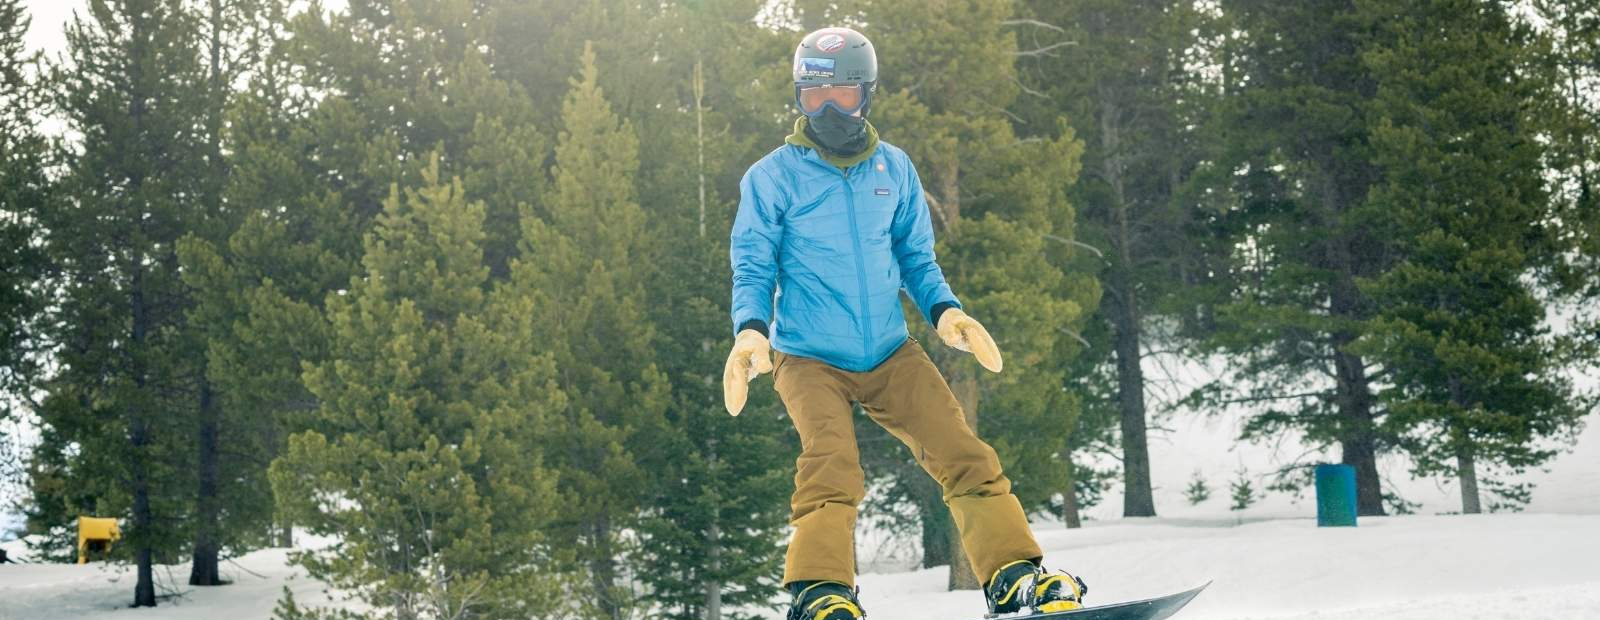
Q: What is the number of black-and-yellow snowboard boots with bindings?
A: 2